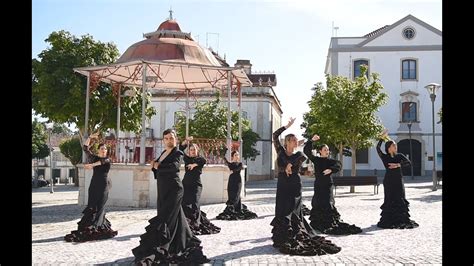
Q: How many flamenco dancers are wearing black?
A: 7